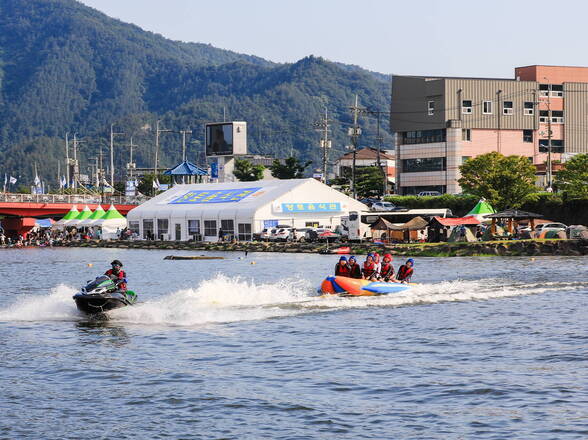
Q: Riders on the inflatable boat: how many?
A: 6